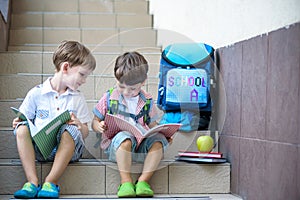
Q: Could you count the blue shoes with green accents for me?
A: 2